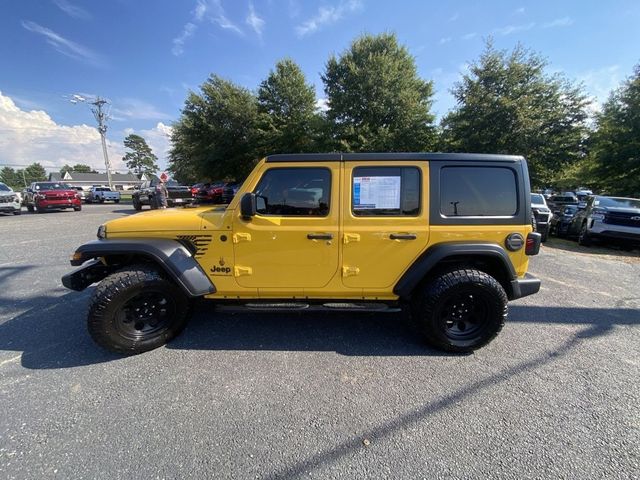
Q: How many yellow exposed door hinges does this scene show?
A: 4